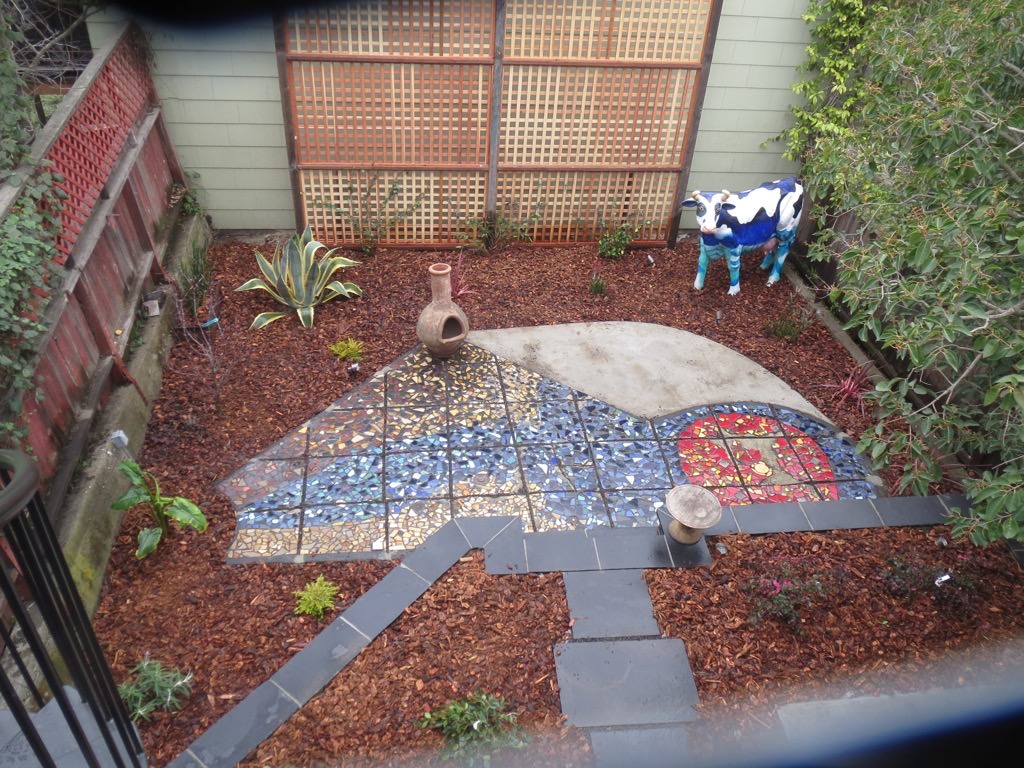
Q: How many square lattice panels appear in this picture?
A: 6